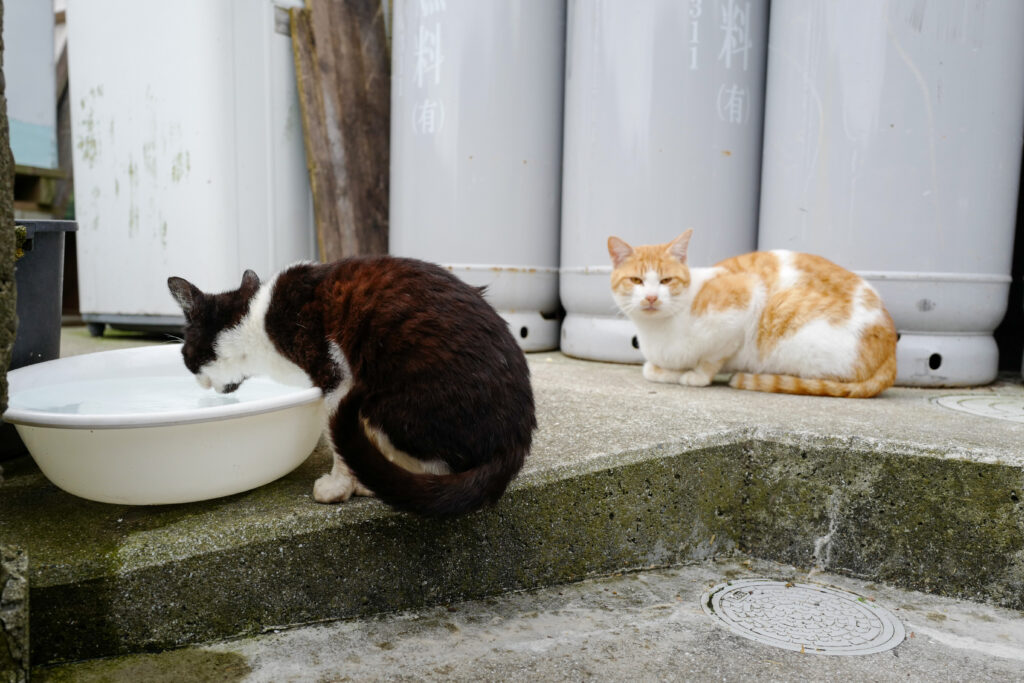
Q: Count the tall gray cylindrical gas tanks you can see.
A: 3